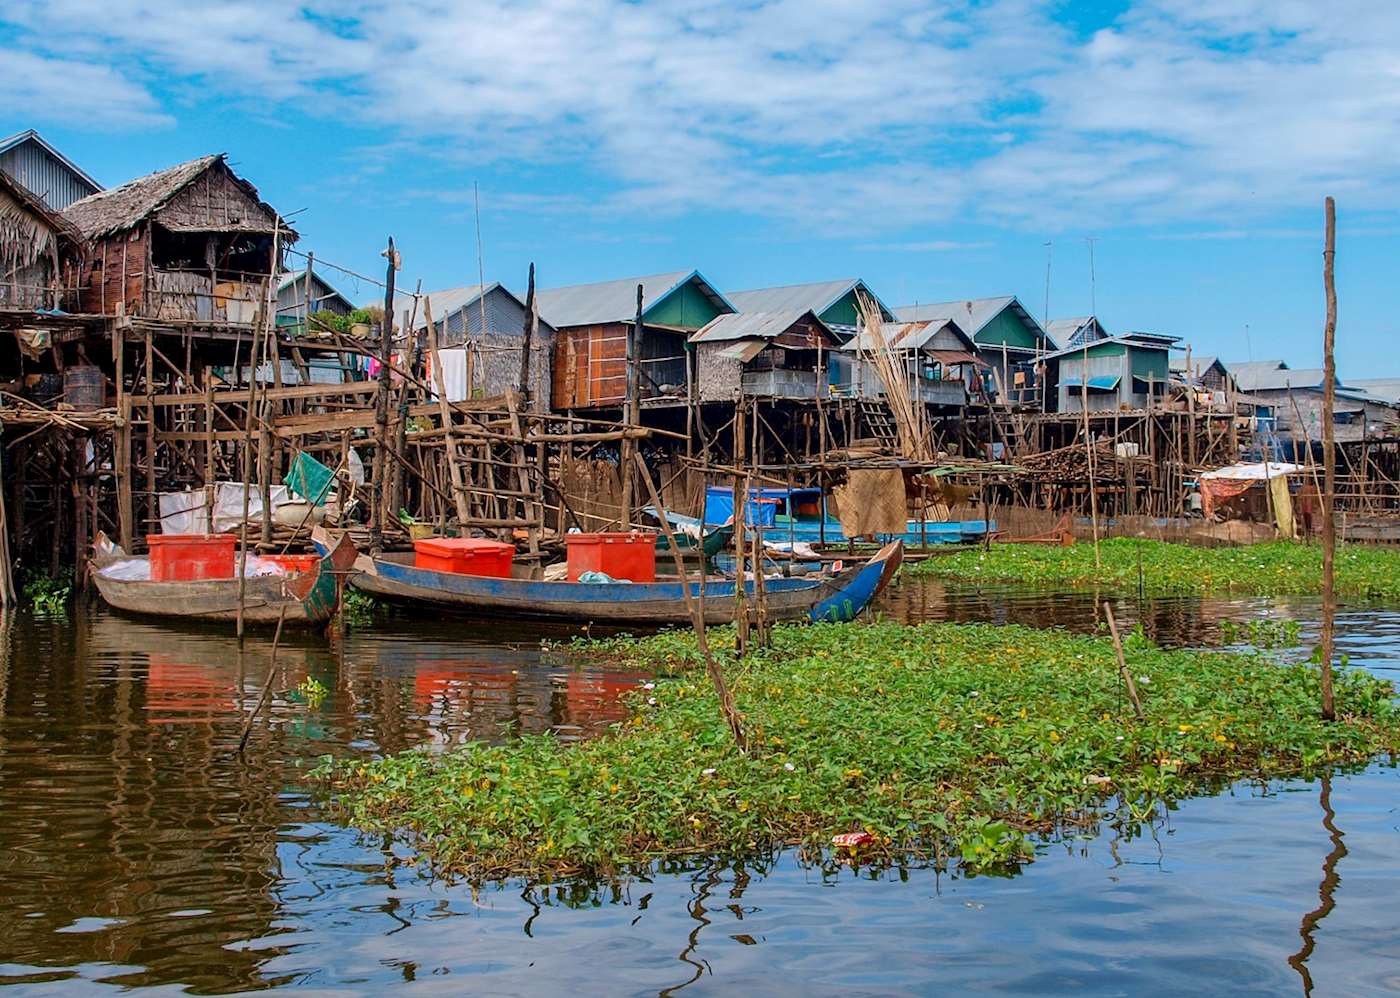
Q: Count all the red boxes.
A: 4